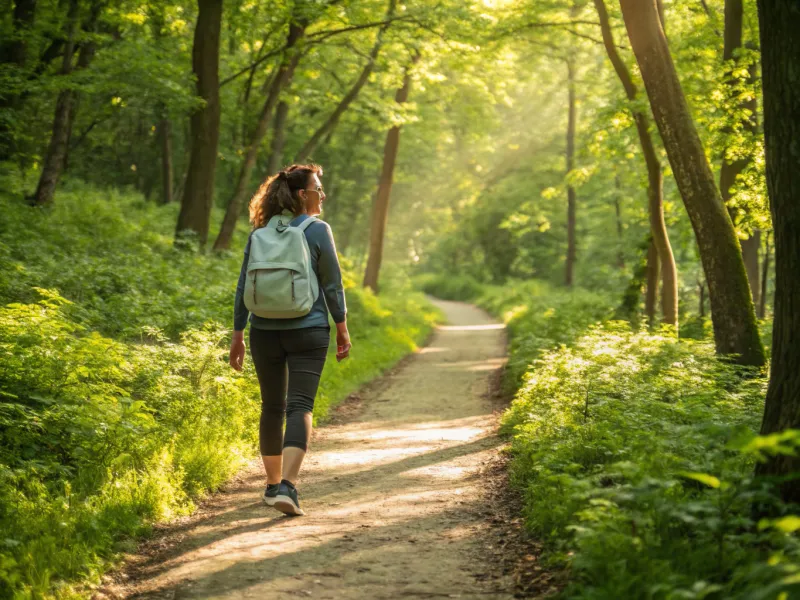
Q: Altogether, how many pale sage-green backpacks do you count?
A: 1